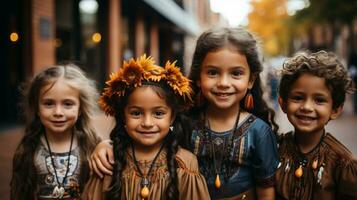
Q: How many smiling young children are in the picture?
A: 4